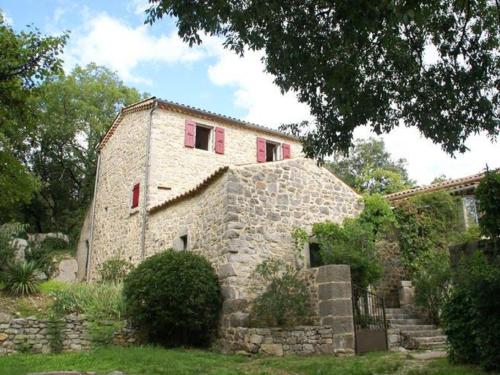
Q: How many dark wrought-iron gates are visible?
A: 1